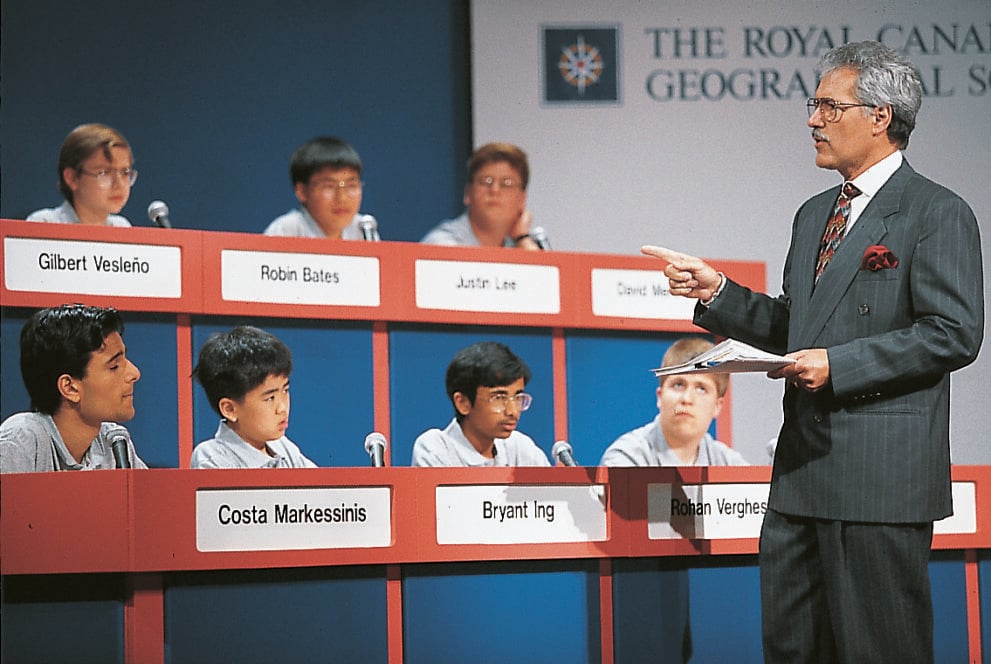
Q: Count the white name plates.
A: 8